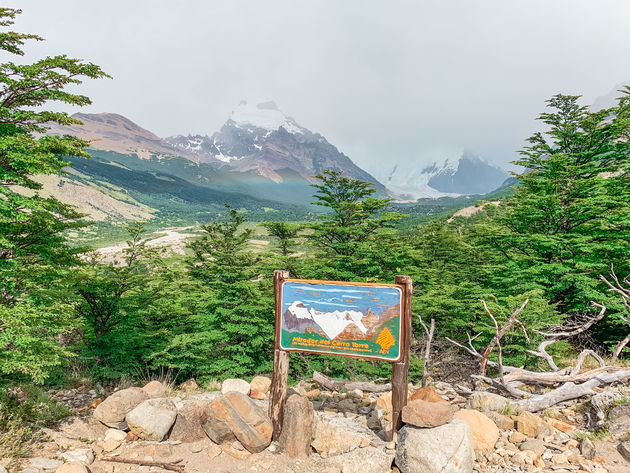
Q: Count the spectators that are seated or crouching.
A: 0